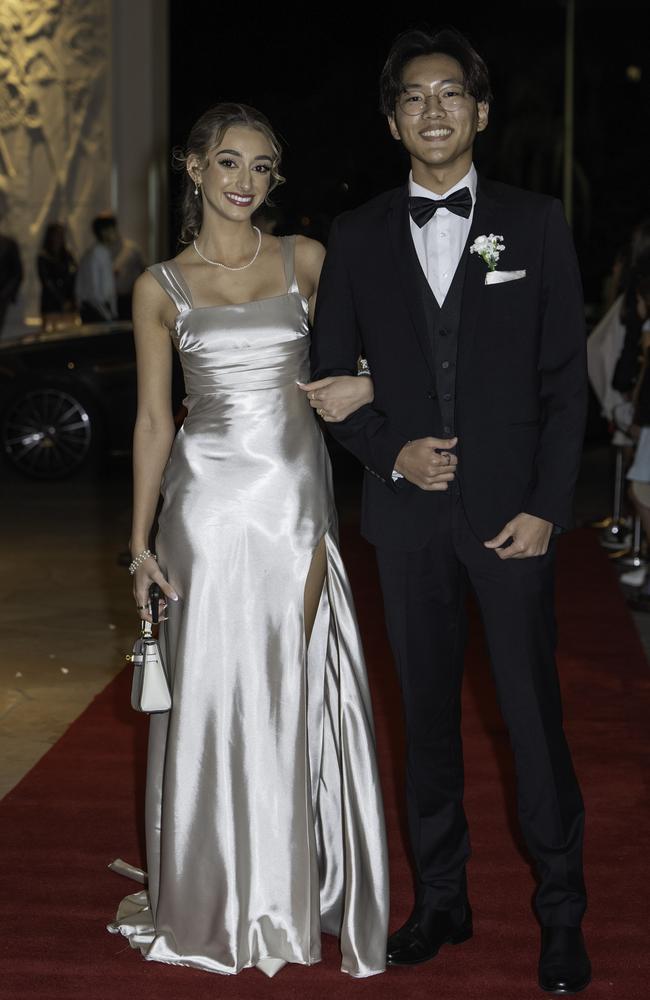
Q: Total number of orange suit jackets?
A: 0